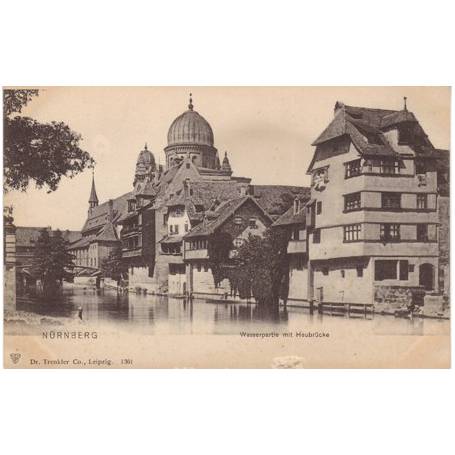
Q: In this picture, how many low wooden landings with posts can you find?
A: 1